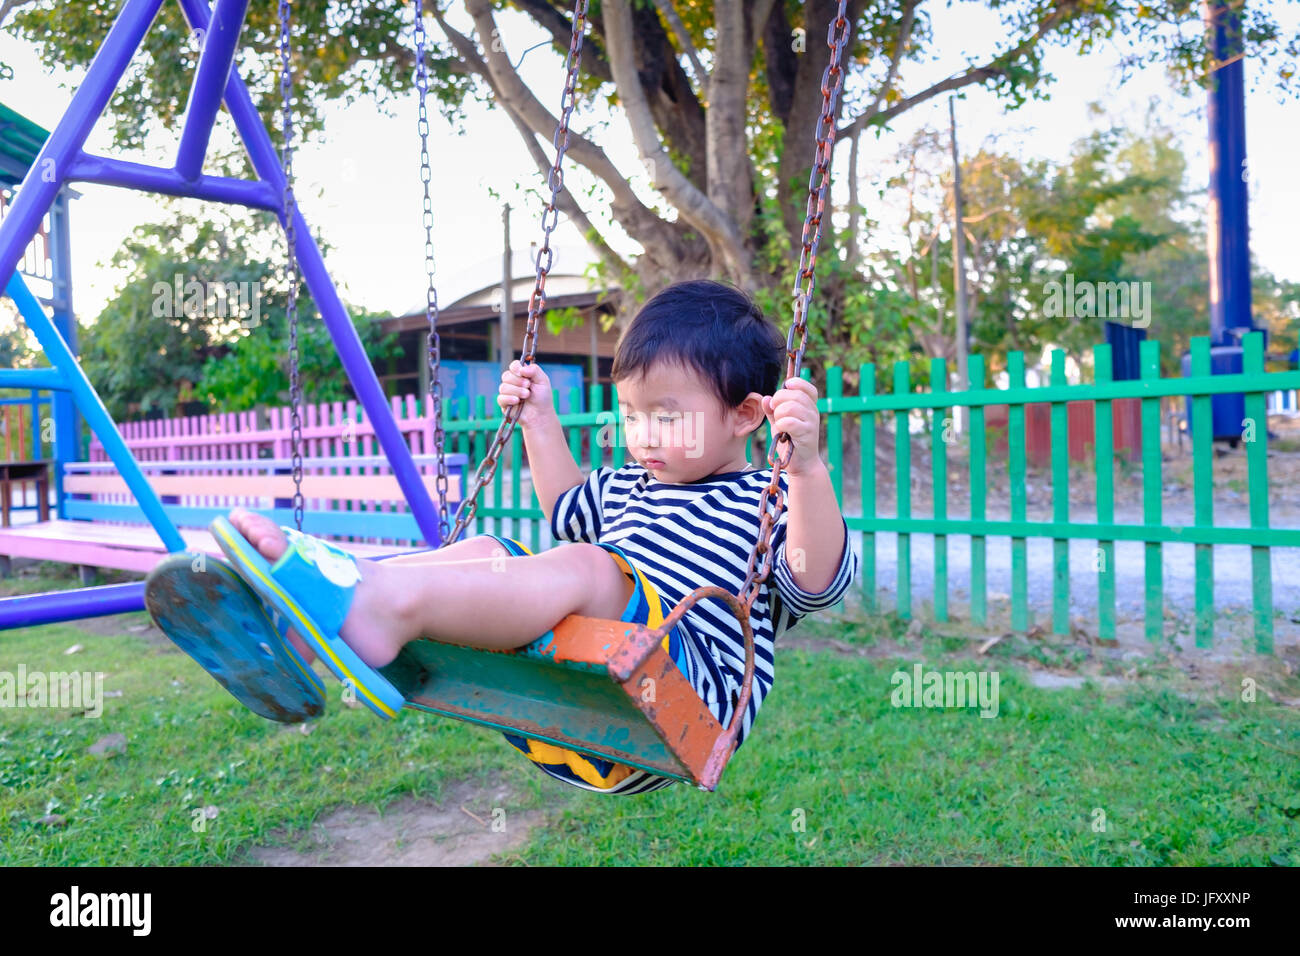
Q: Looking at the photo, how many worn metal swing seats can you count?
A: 1